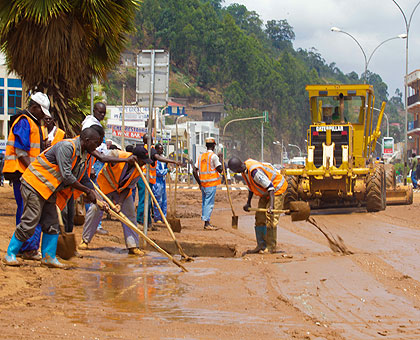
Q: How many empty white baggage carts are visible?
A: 0